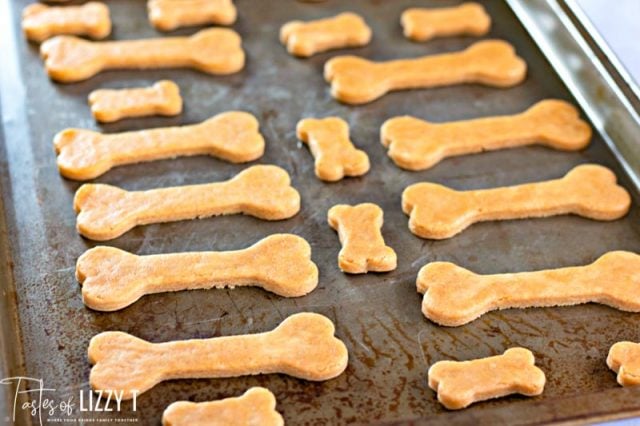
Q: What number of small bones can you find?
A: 10